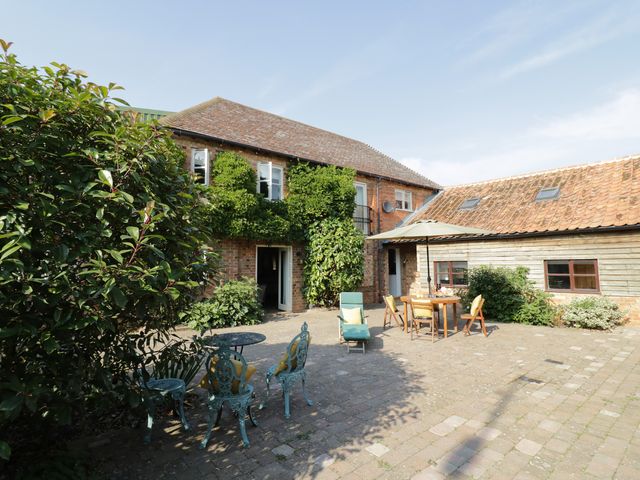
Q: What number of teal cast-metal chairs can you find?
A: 3